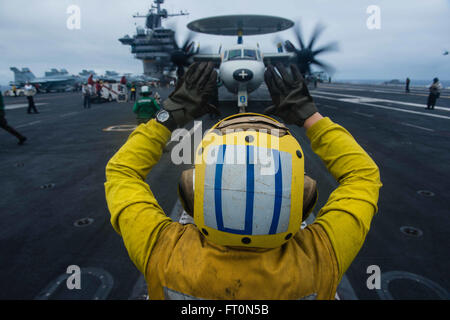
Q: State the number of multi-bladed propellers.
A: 2